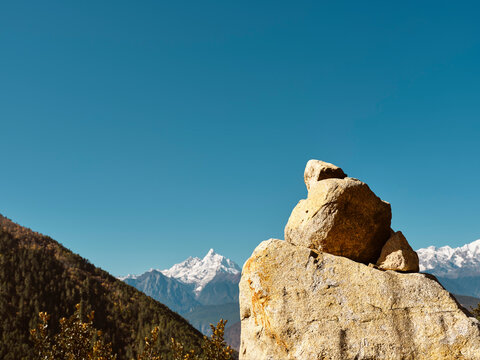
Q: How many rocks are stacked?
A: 4